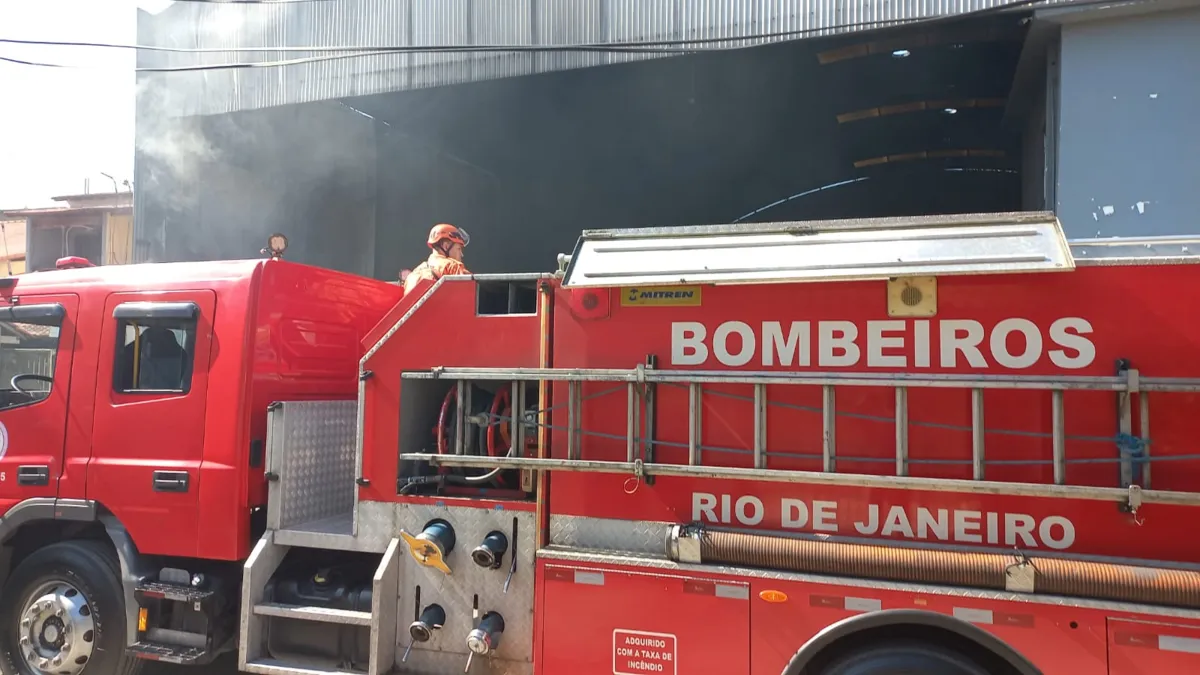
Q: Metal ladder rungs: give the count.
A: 11